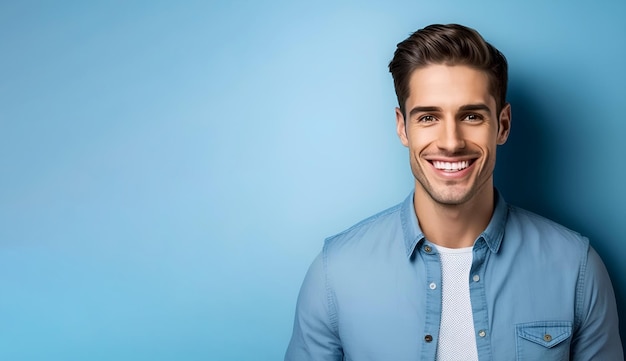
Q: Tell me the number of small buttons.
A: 6